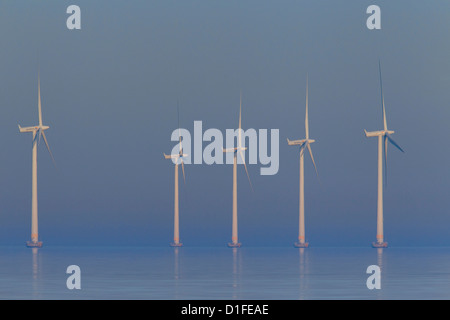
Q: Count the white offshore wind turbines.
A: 5